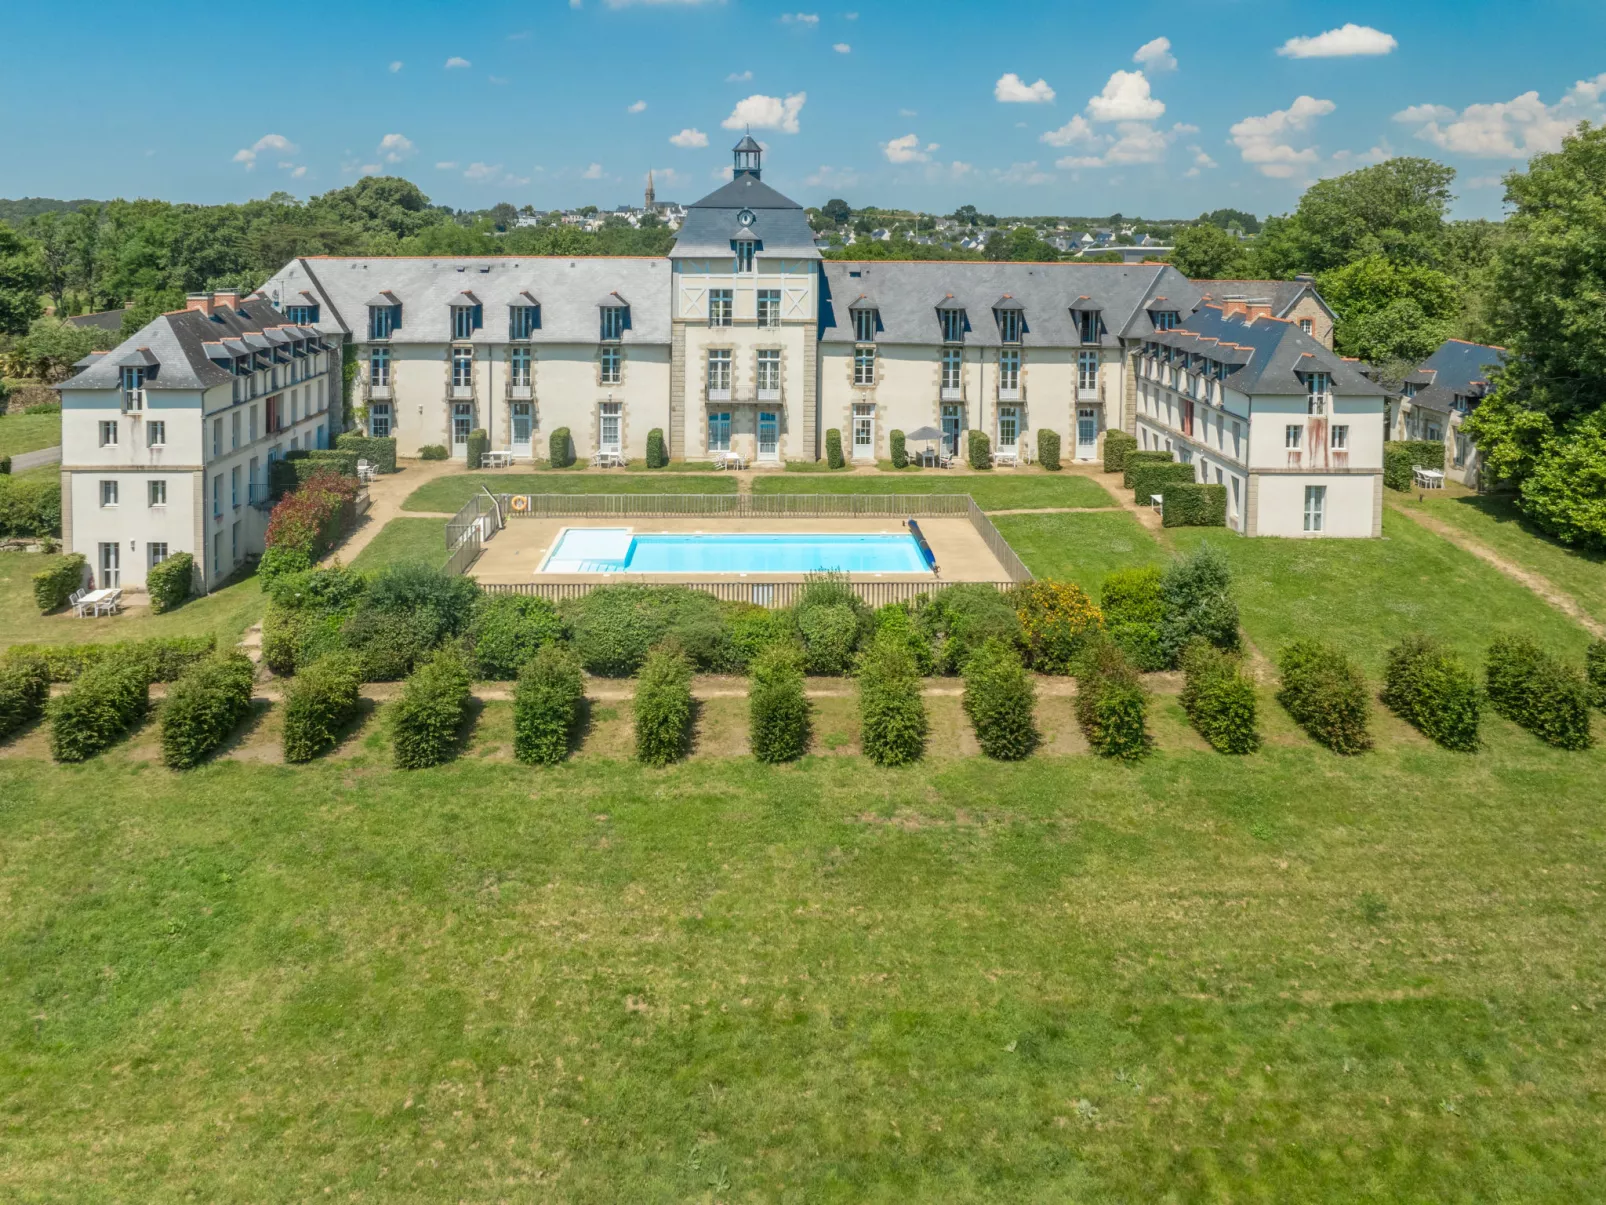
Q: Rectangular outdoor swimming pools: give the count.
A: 1